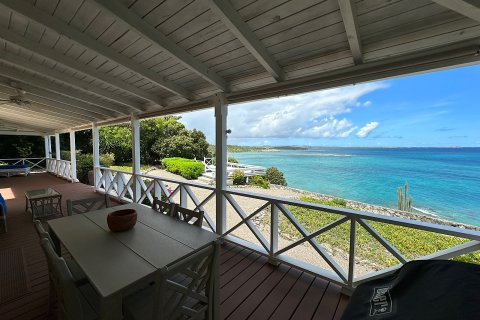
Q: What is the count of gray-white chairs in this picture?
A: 6